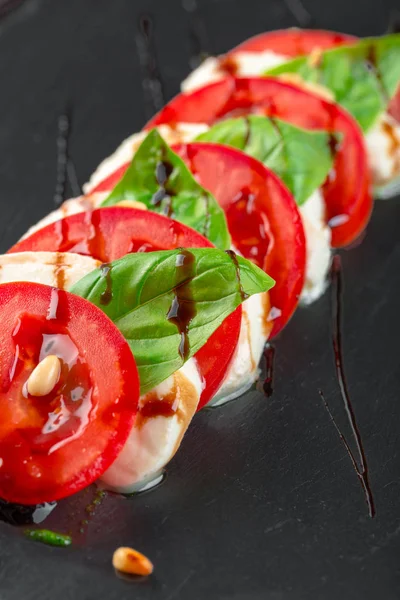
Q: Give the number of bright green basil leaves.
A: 4